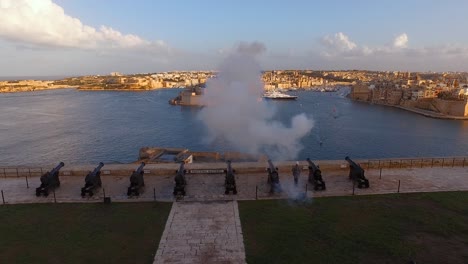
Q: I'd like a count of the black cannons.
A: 8